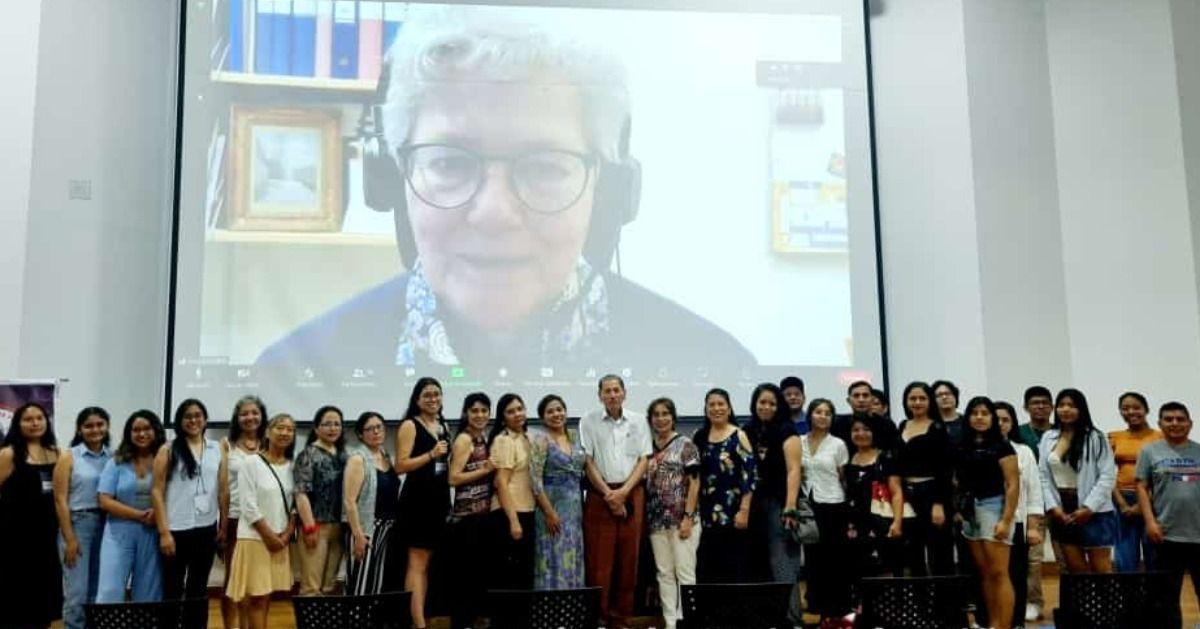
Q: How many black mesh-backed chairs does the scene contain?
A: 6